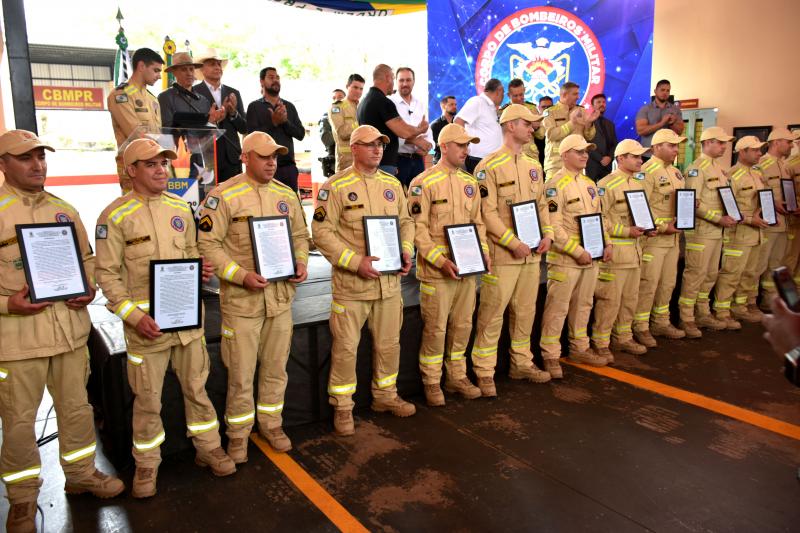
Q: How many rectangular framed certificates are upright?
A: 12